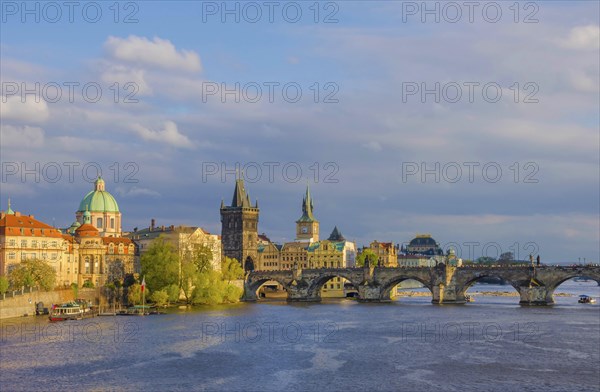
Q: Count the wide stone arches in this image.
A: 5